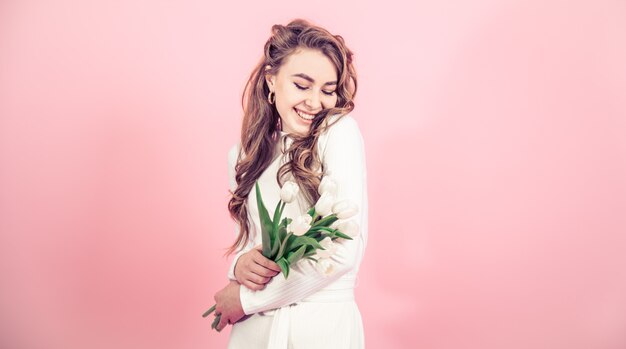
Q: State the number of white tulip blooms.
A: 8